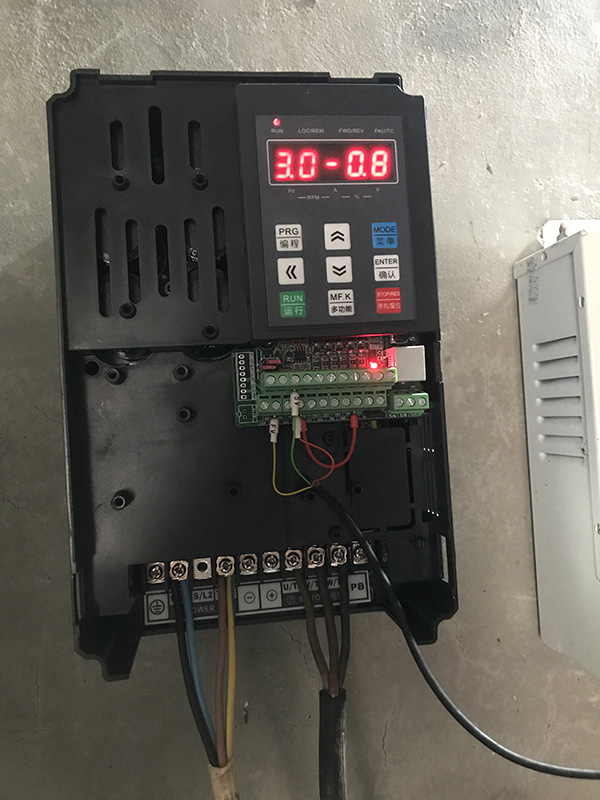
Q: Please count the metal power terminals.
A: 10